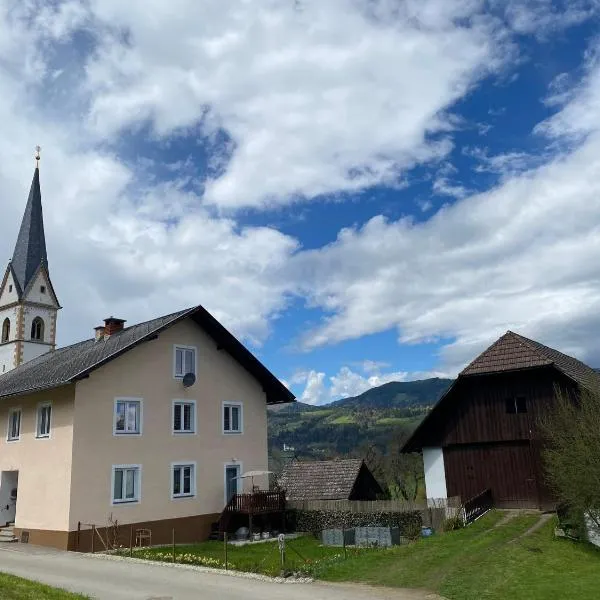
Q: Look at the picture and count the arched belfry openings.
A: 2